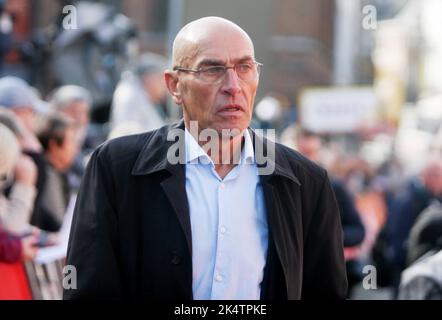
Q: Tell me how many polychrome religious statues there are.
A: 0